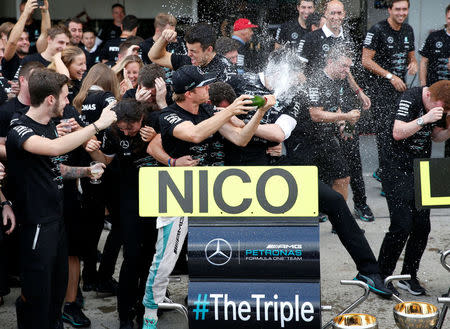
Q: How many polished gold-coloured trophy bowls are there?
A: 2